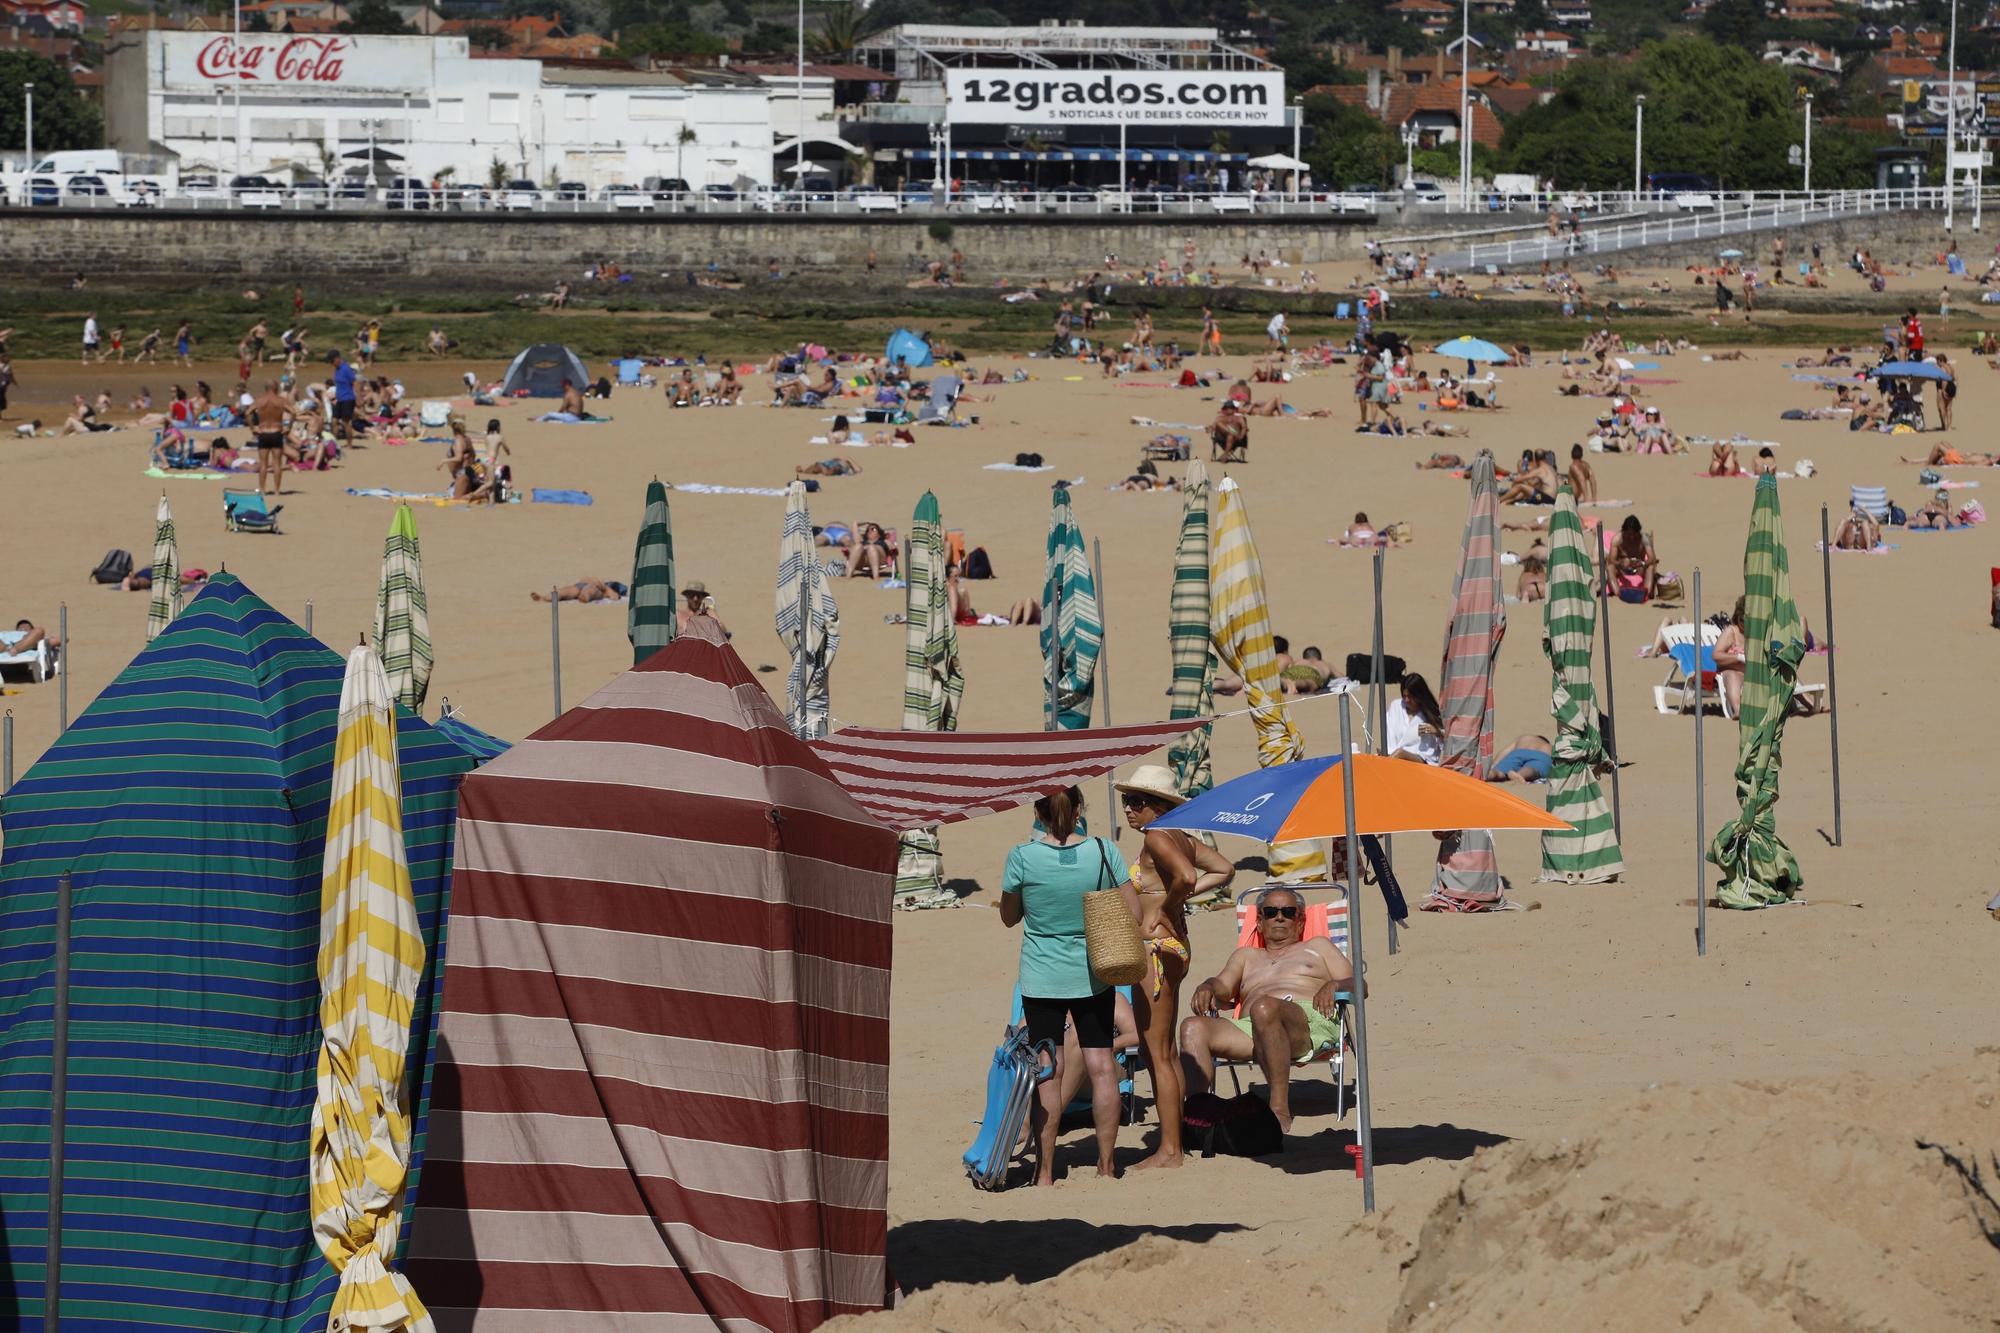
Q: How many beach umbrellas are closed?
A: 12